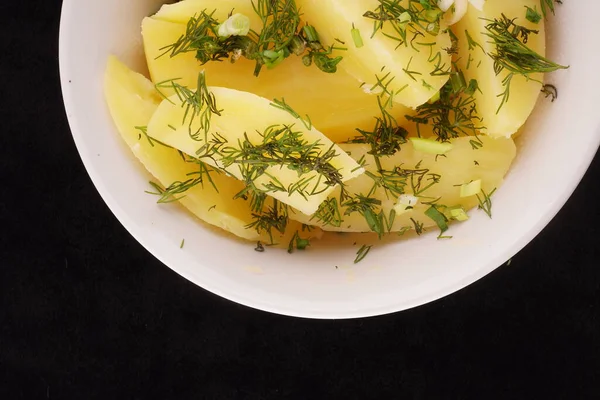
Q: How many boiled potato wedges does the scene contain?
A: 6